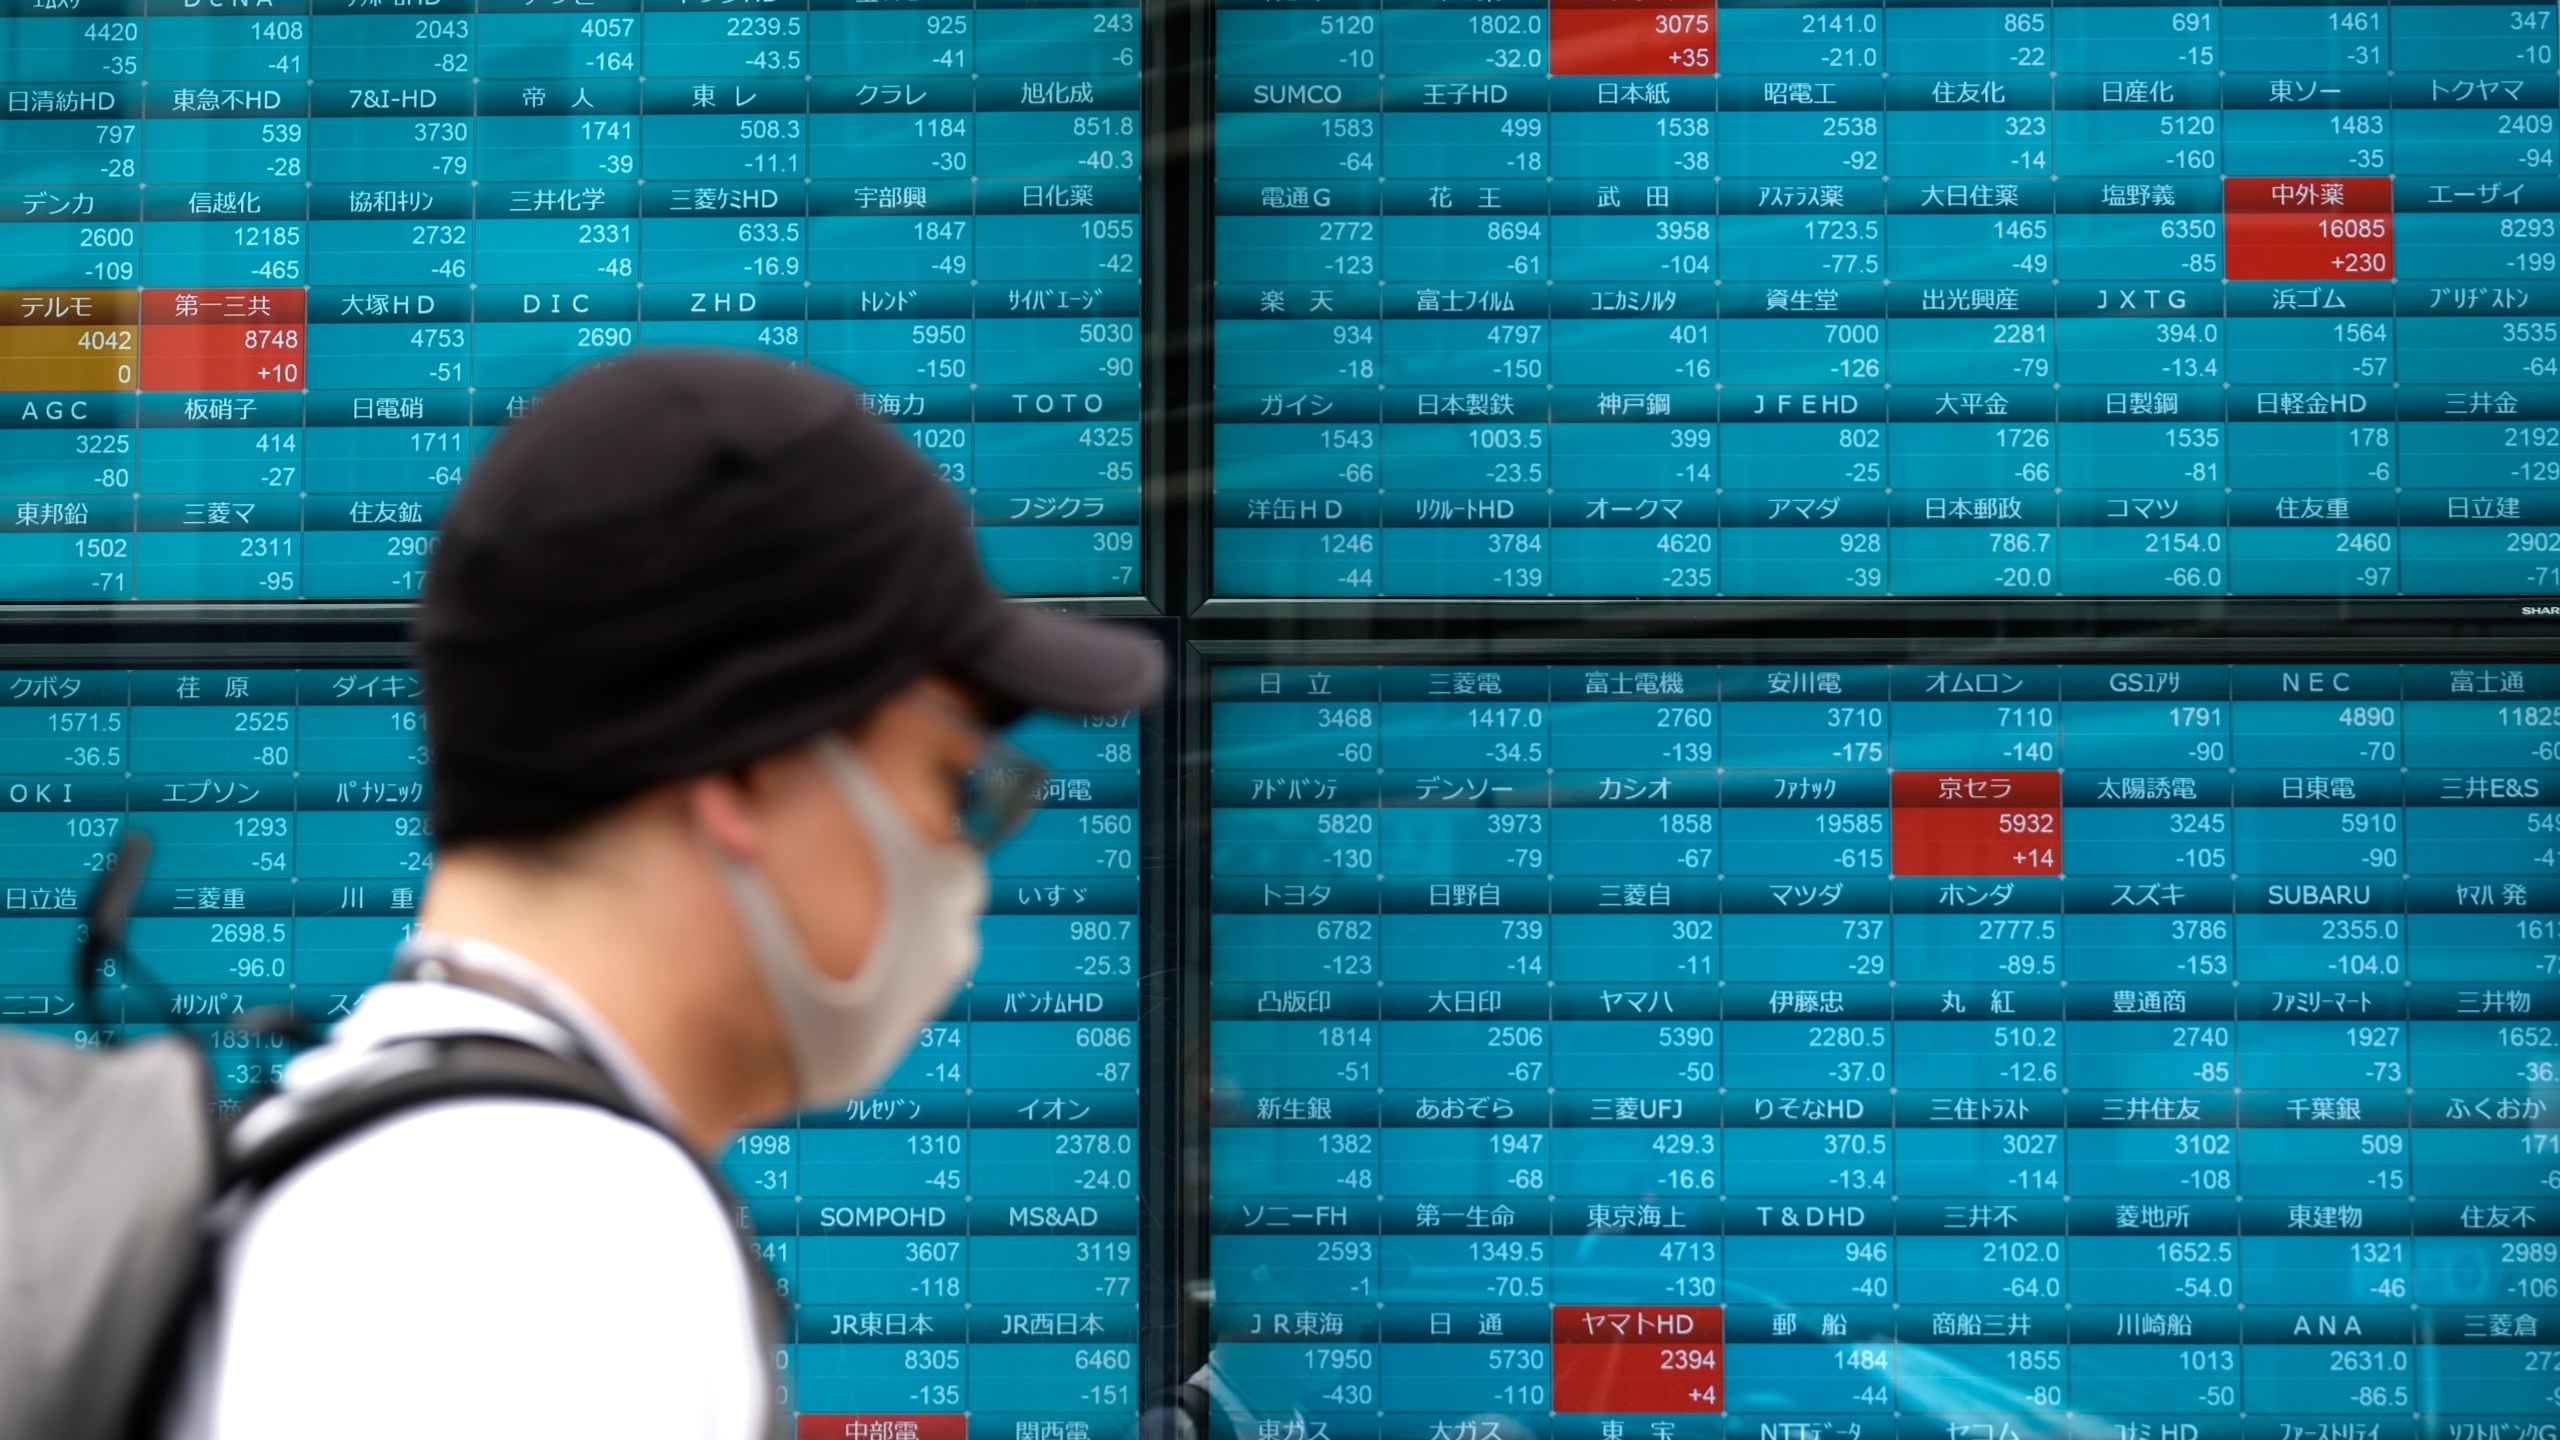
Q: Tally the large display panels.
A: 4